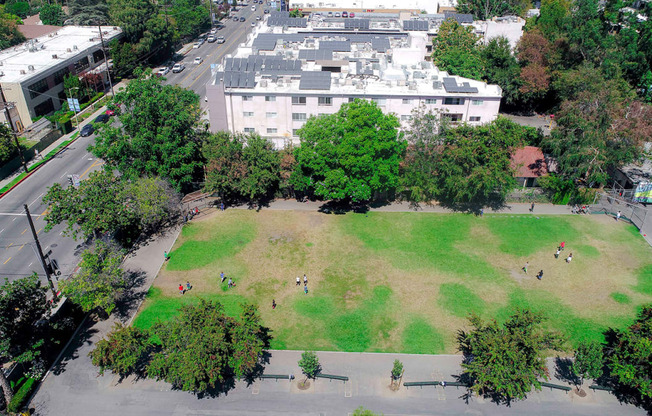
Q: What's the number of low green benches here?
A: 6